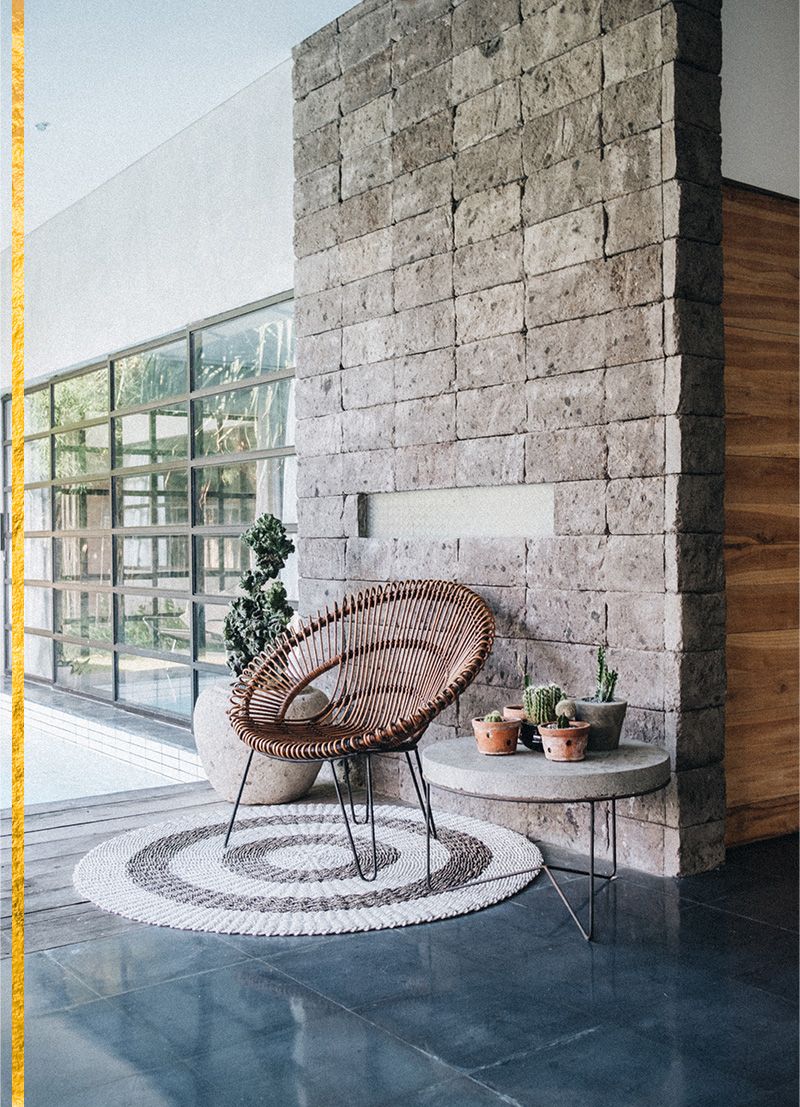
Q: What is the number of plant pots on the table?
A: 5